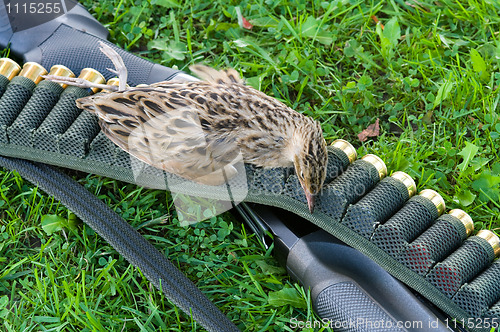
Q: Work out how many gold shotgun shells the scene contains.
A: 11